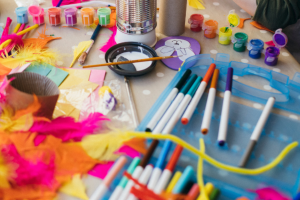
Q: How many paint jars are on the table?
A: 12